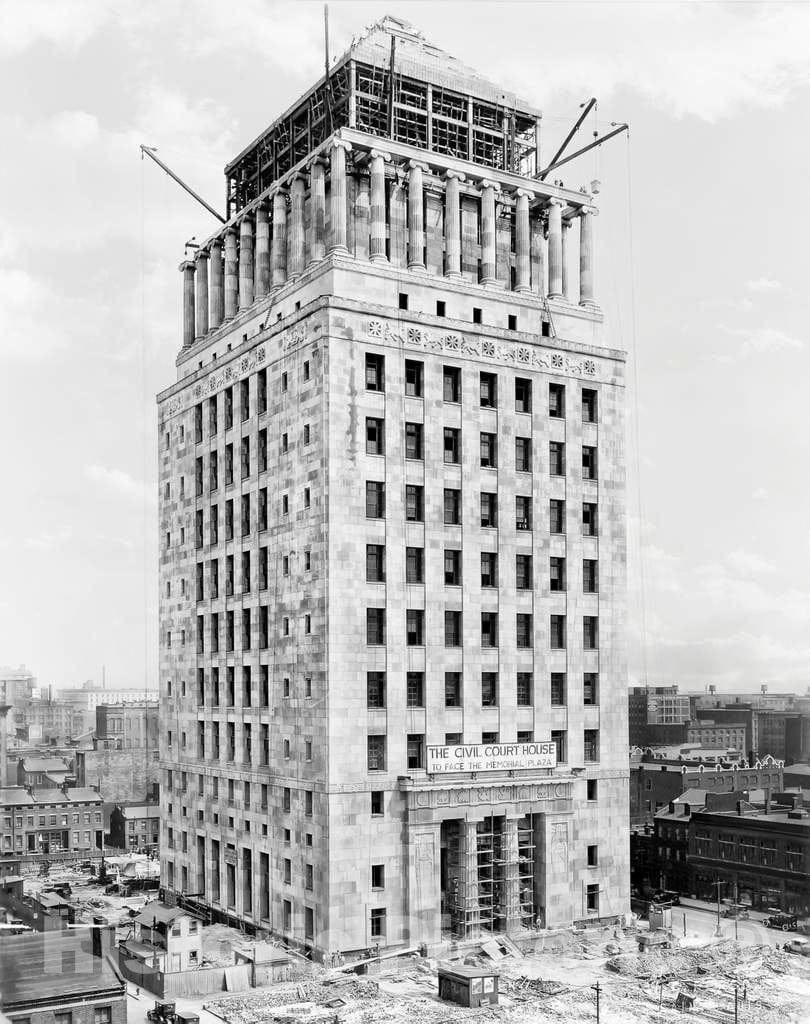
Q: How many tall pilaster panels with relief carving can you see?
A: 2